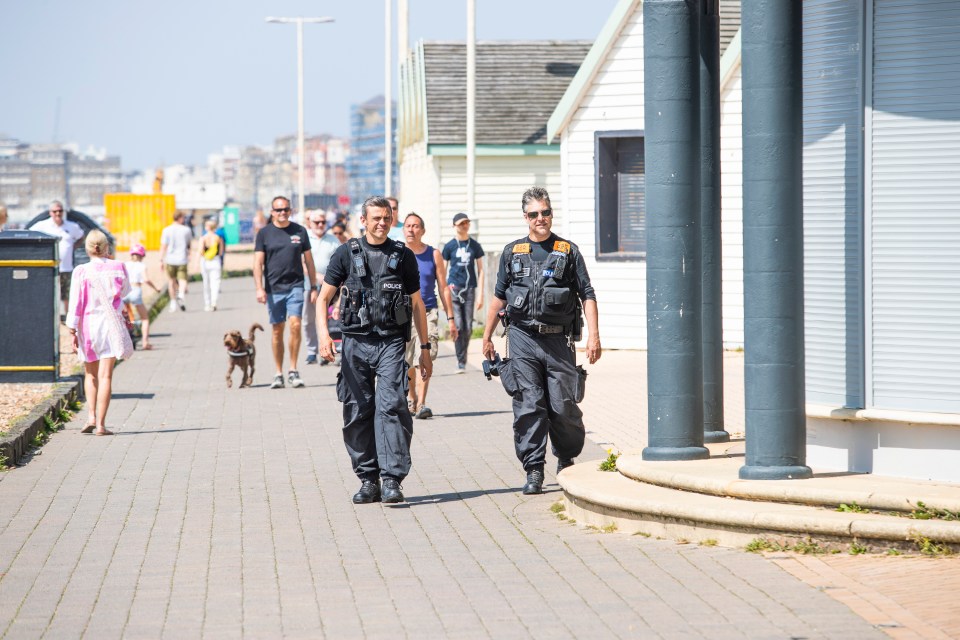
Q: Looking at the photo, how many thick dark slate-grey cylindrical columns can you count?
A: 3